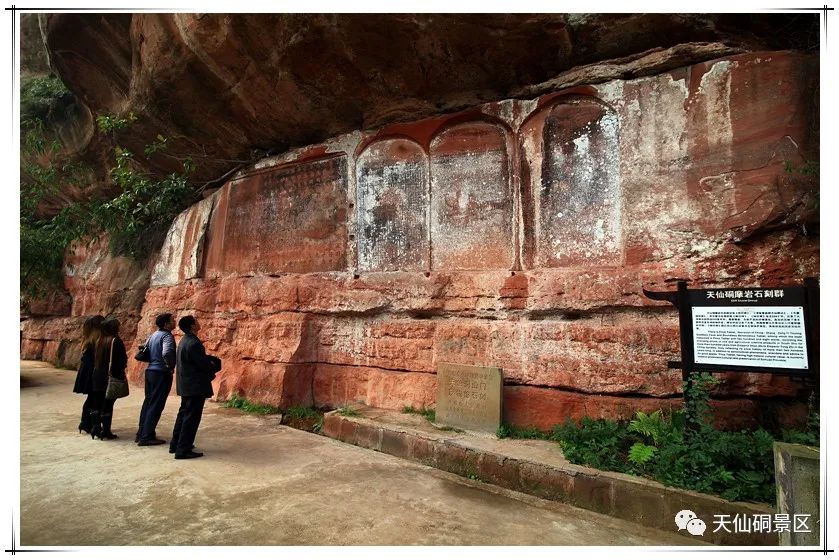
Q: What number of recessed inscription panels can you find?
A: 4